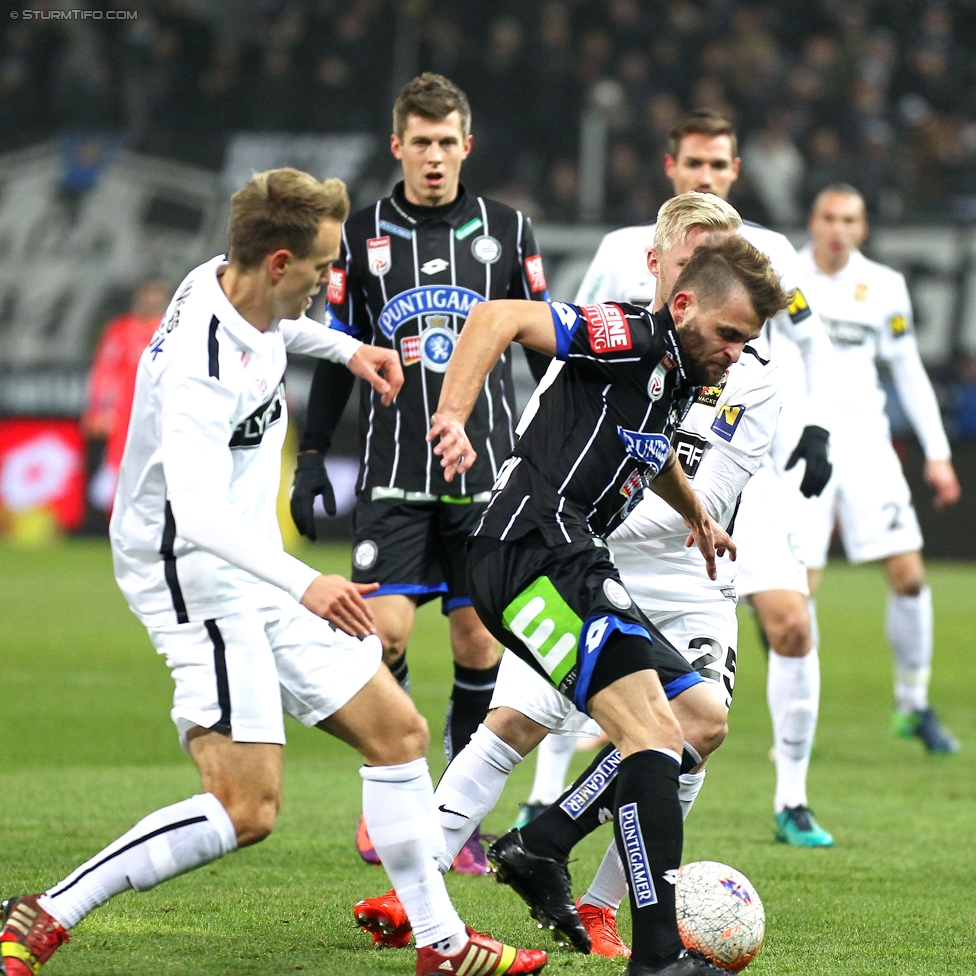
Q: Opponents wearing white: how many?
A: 4